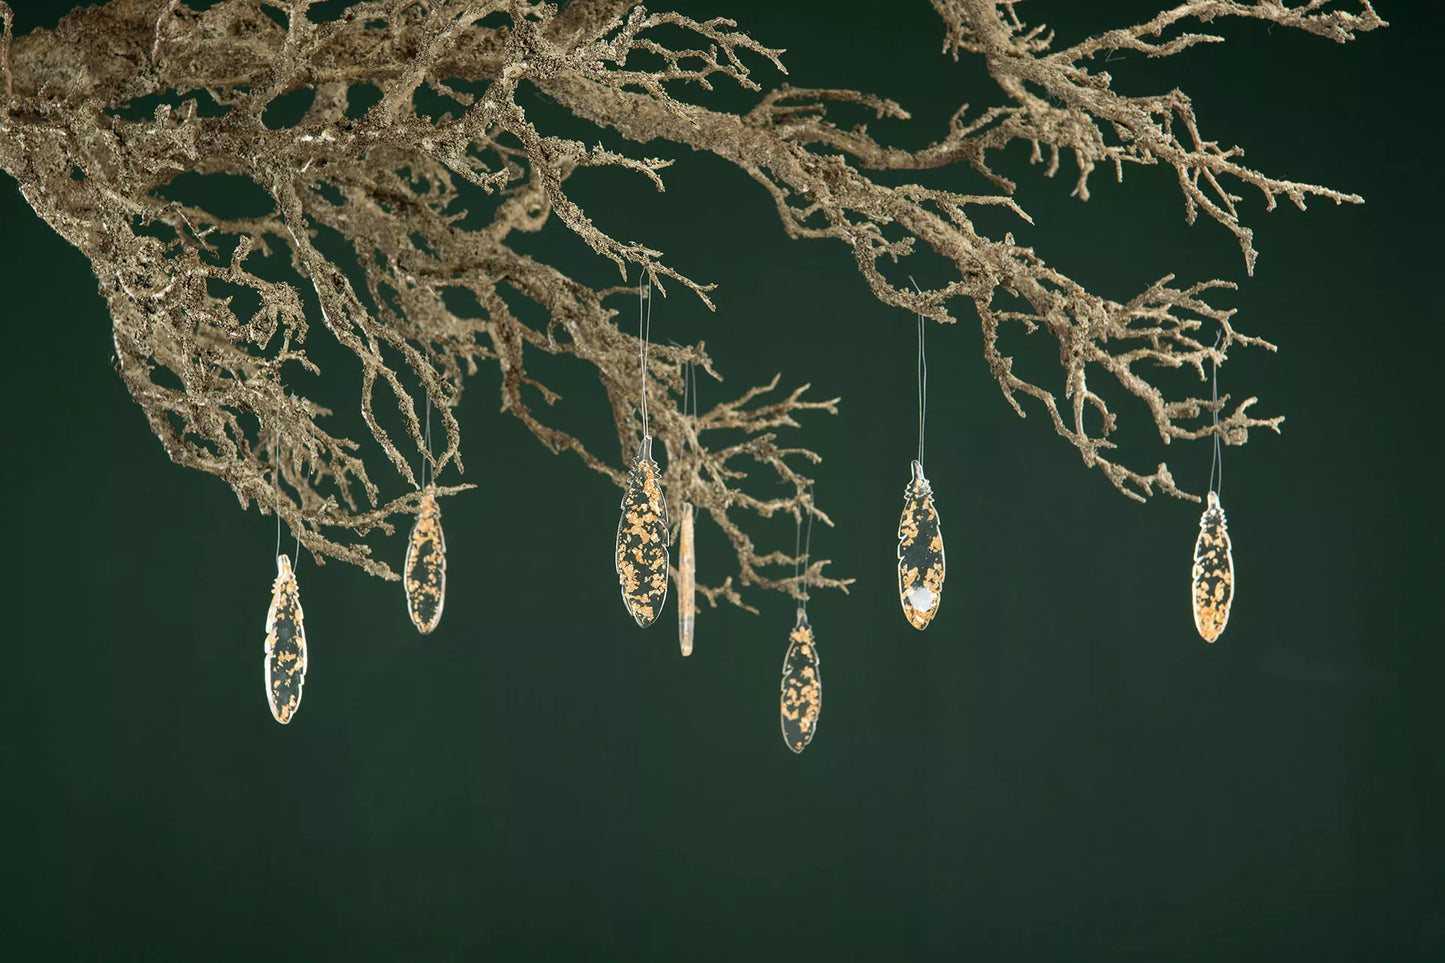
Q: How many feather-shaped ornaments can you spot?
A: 7